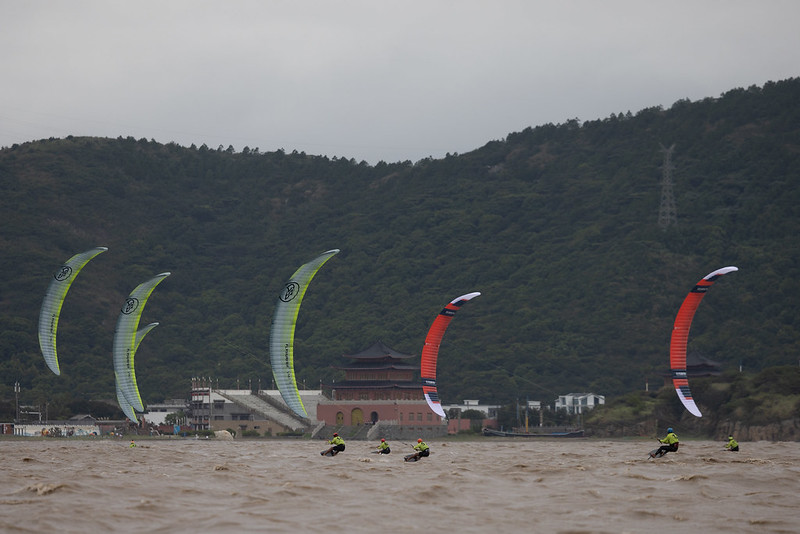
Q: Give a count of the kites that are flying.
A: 6